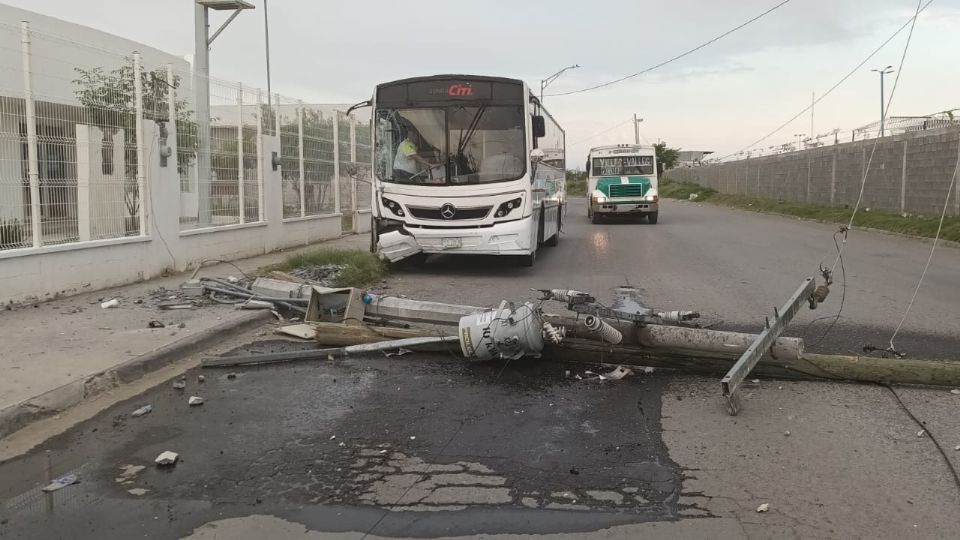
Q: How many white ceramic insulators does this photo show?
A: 4